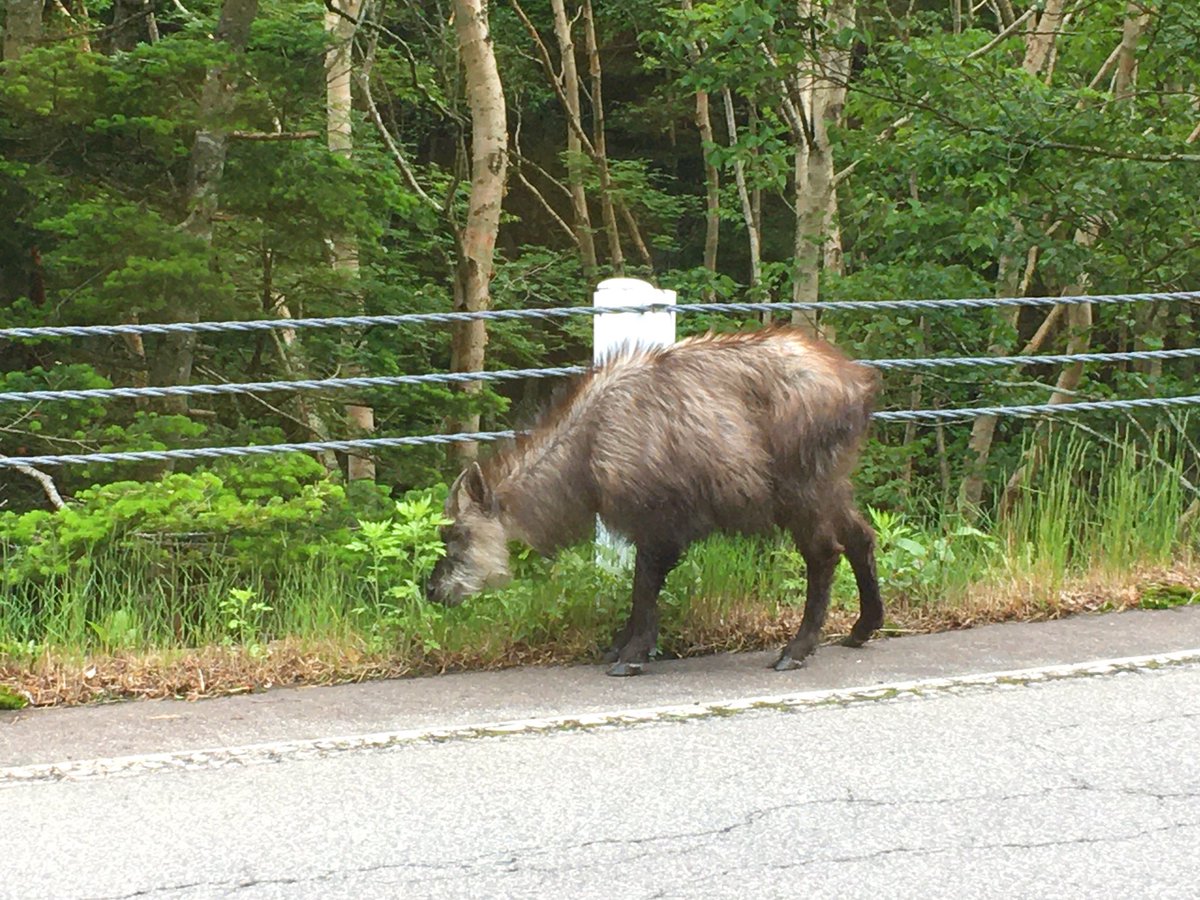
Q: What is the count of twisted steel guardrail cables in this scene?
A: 3